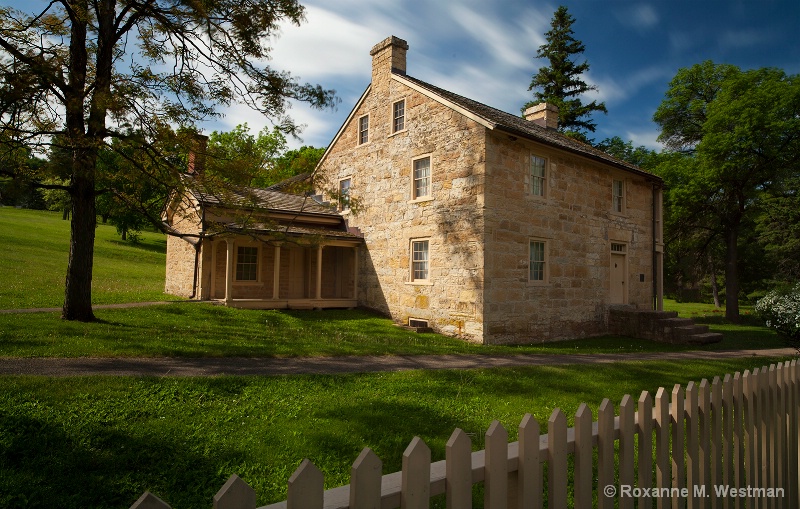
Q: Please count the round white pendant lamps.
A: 0